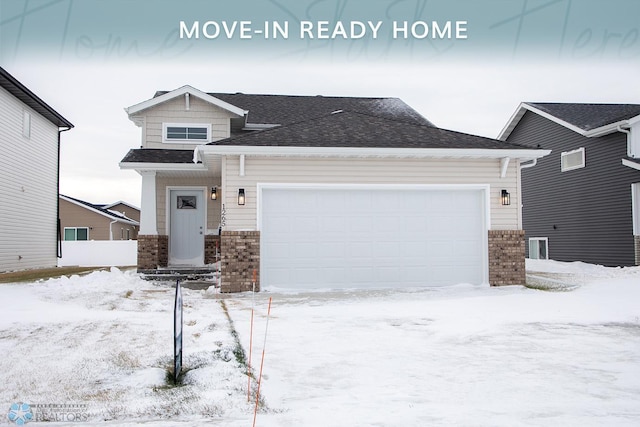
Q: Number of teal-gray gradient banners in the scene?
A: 1